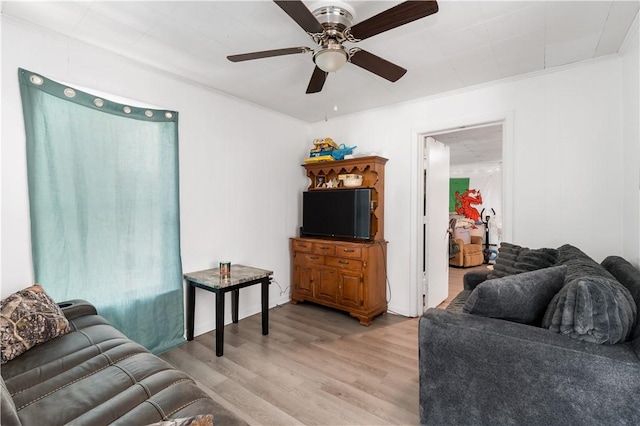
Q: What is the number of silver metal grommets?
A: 6